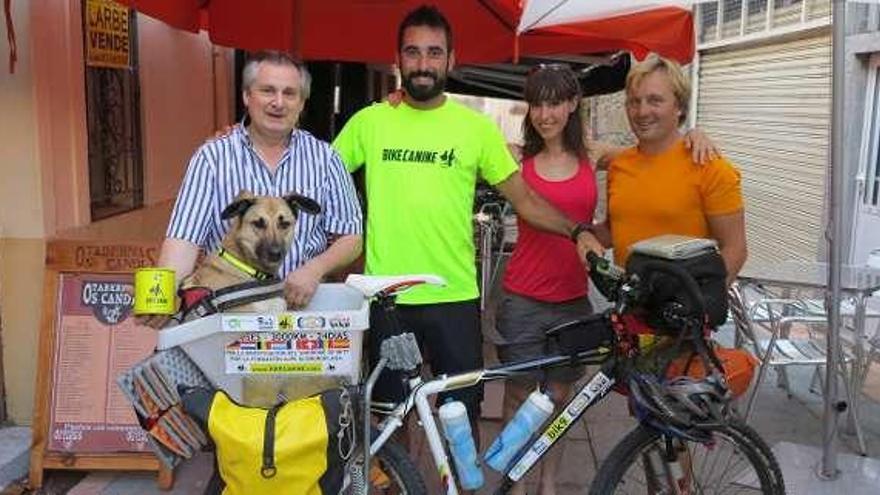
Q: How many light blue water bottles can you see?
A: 2